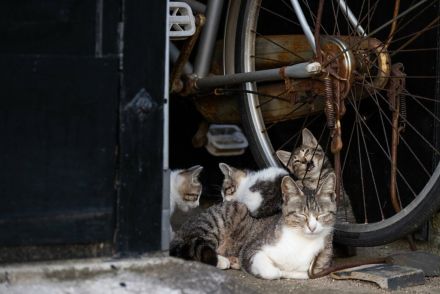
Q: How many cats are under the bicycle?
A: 4